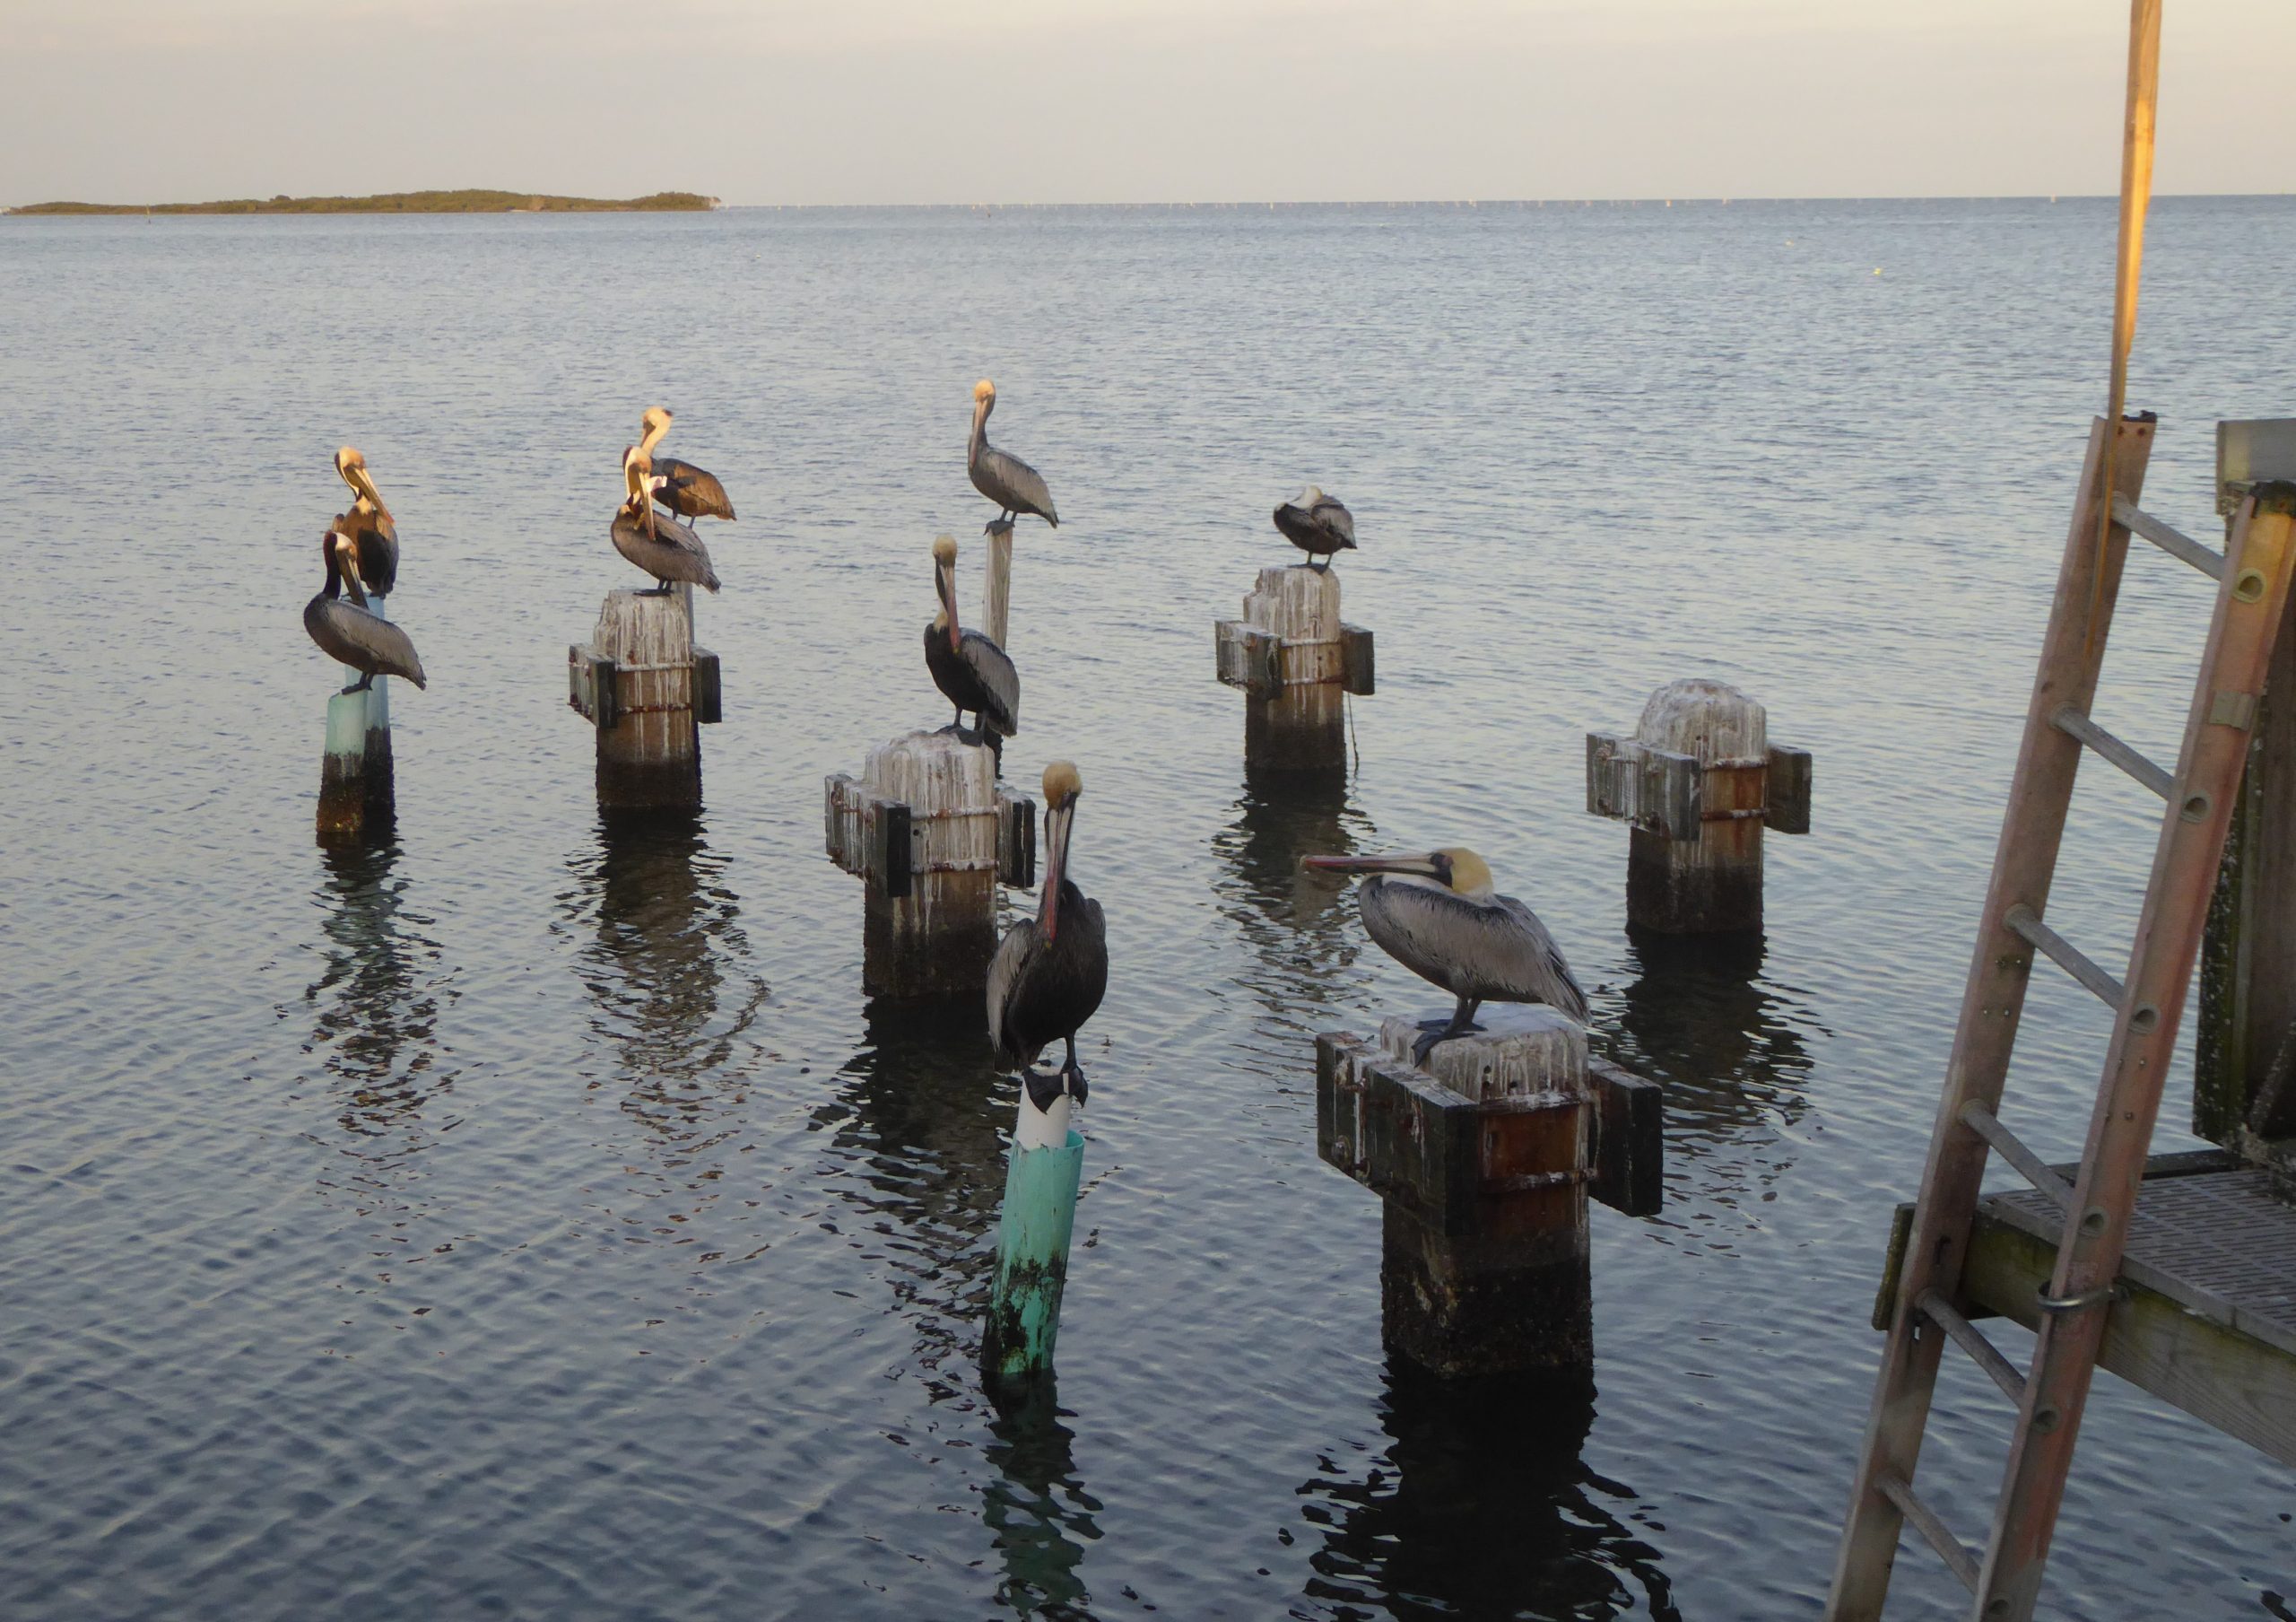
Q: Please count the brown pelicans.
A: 9